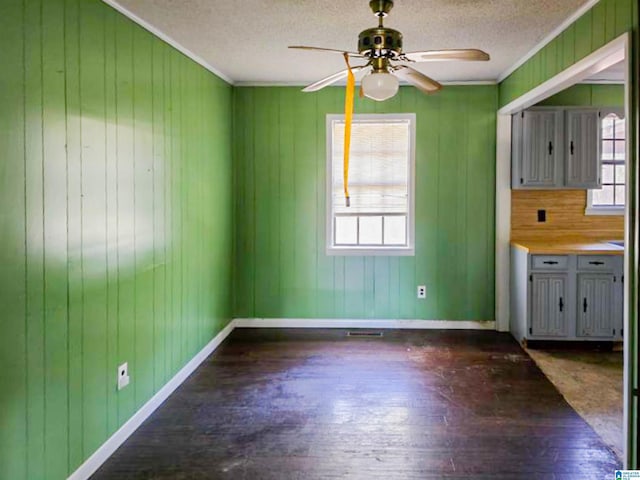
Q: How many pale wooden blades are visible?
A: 4